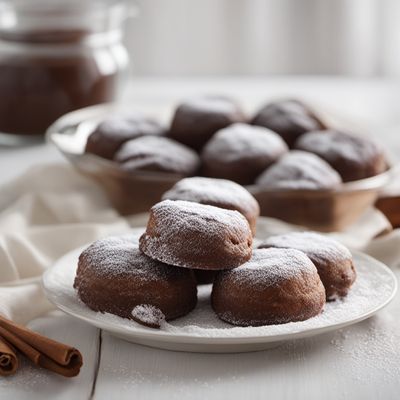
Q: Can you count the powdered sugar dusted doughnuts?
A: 12